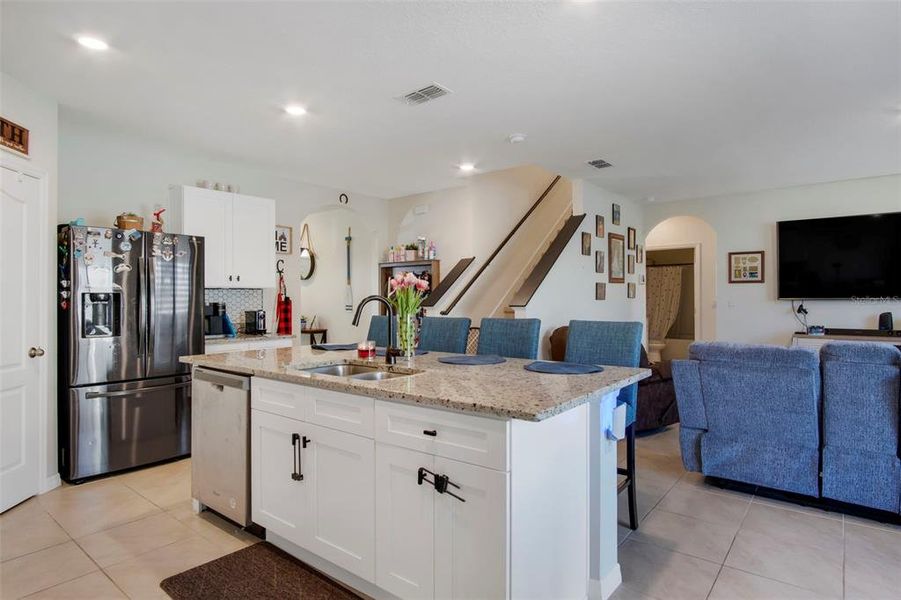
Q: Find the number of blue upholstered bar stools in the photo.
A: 4